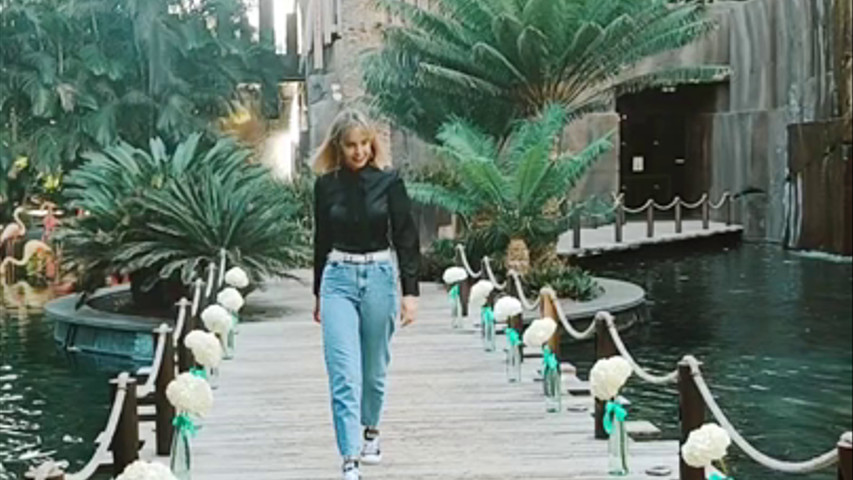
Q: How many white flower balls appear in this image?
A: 12